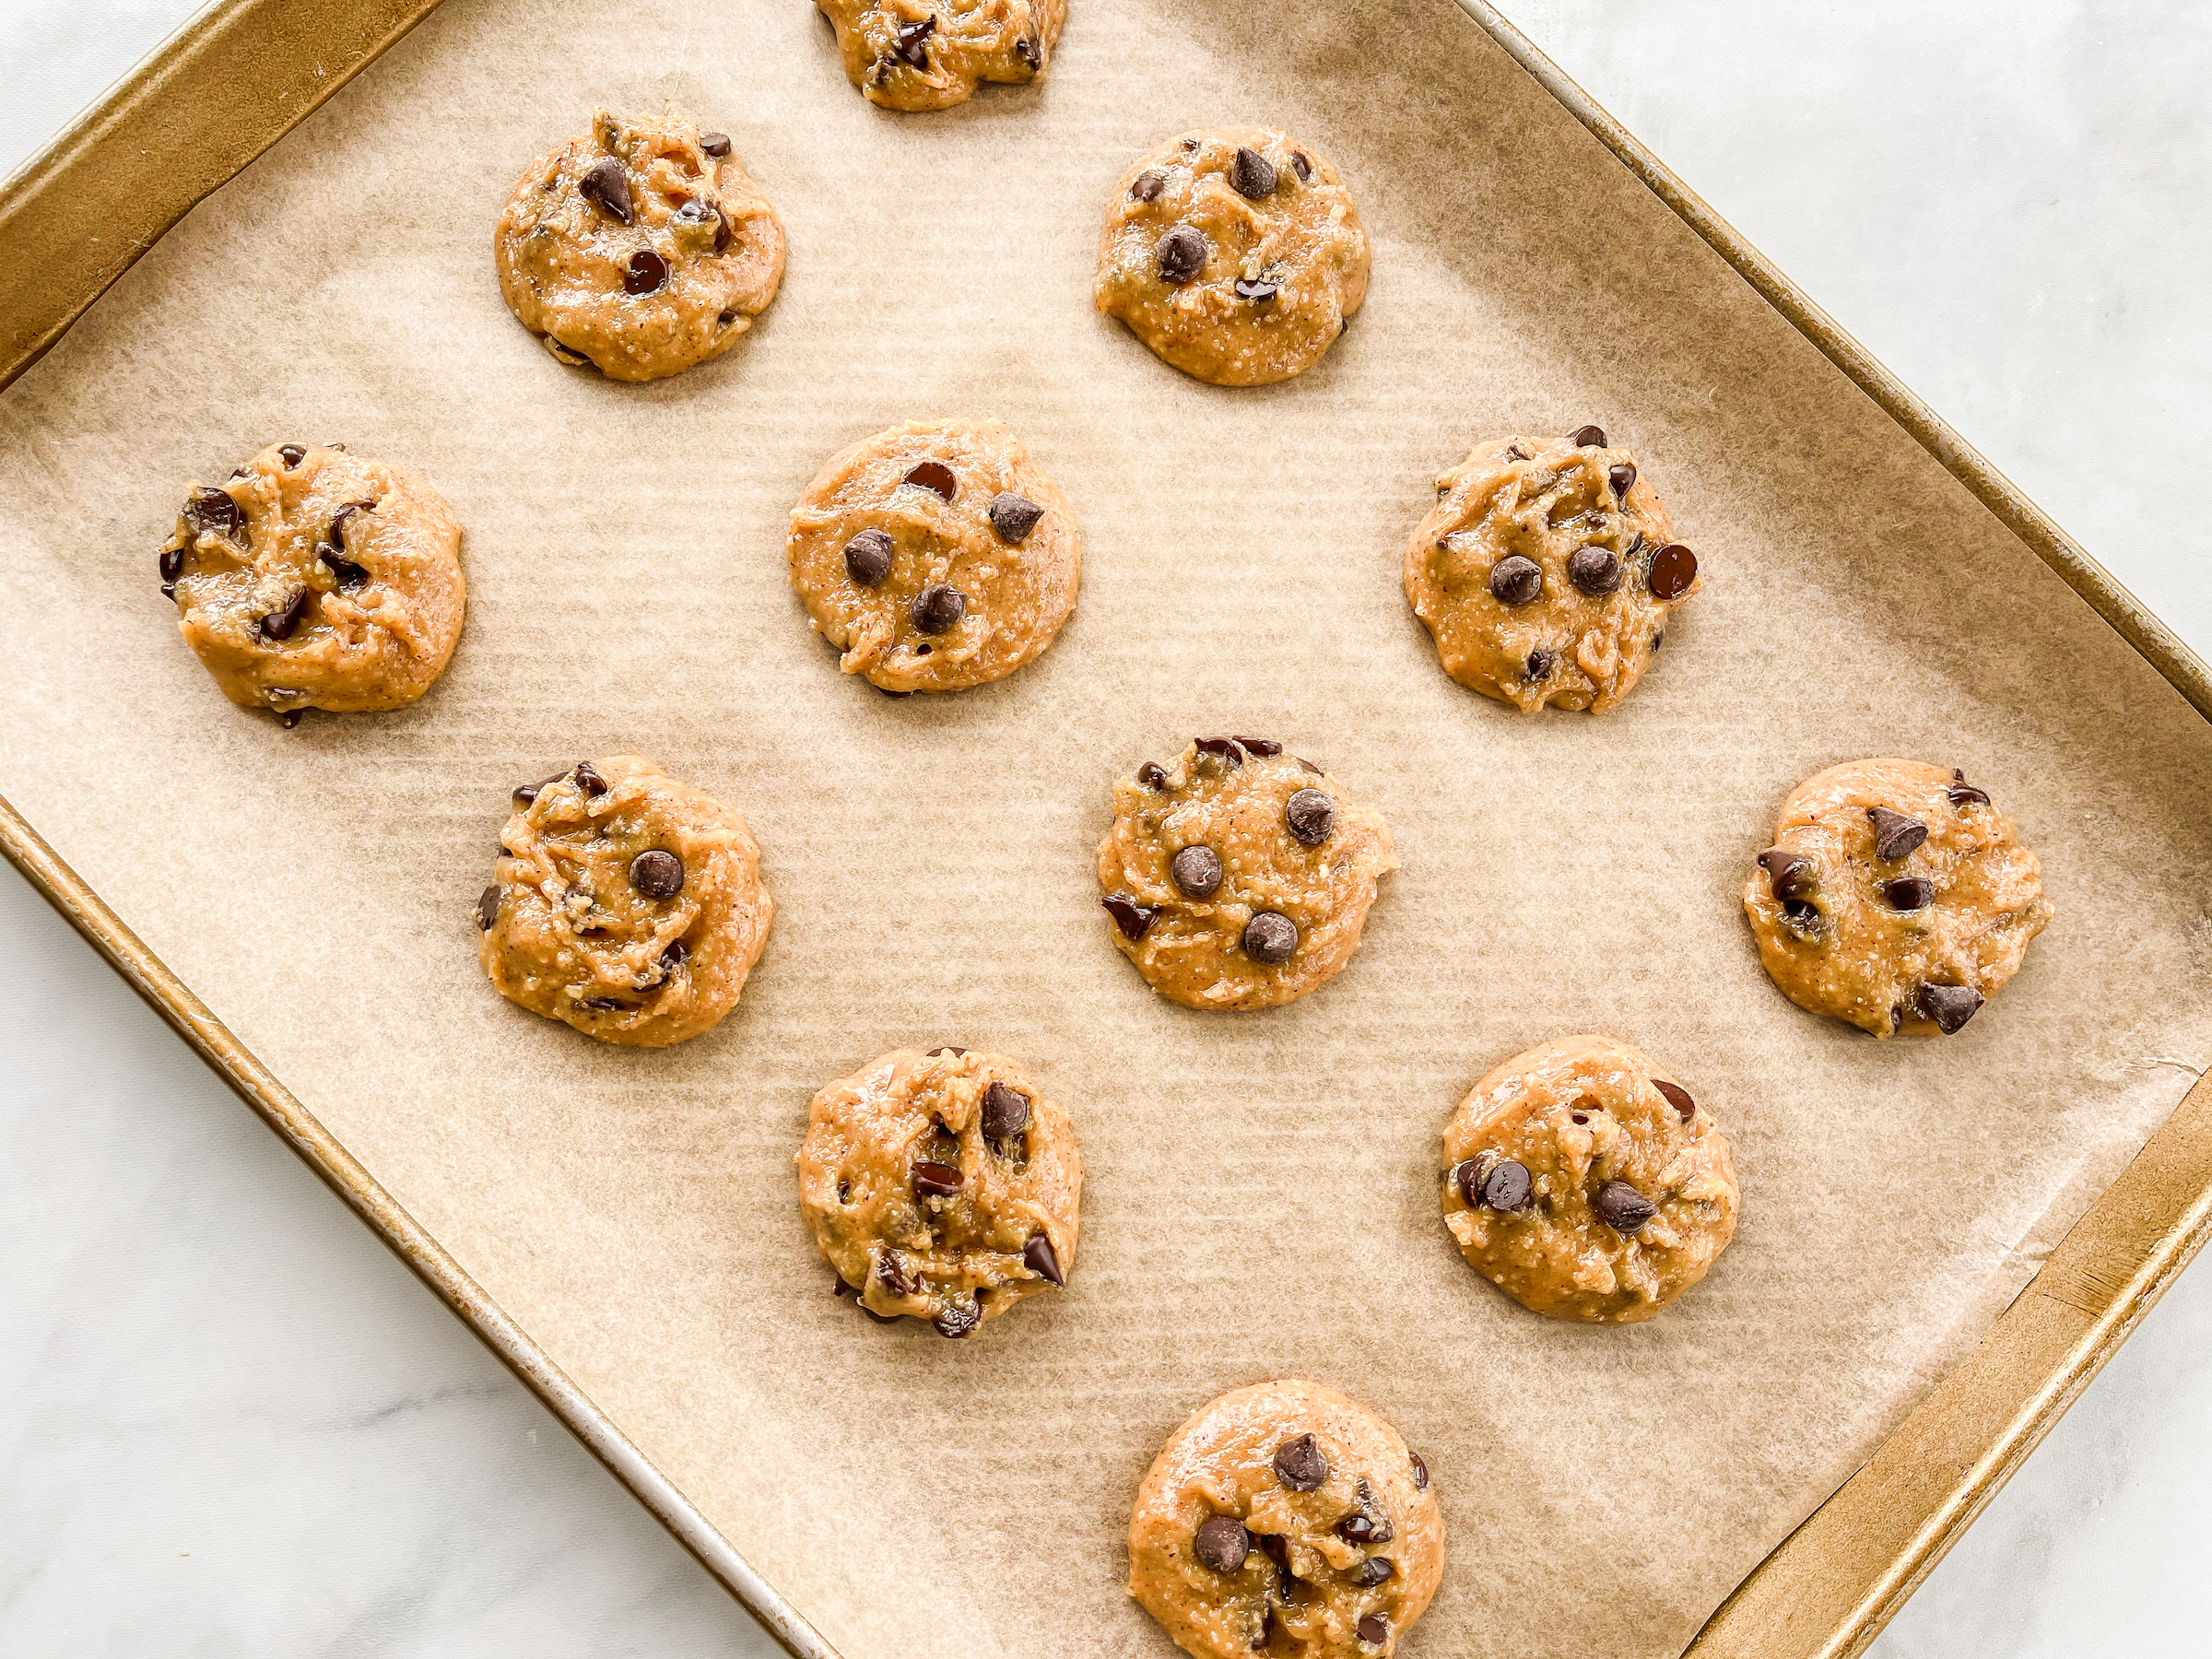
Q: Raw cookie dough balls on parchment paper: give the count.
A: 12